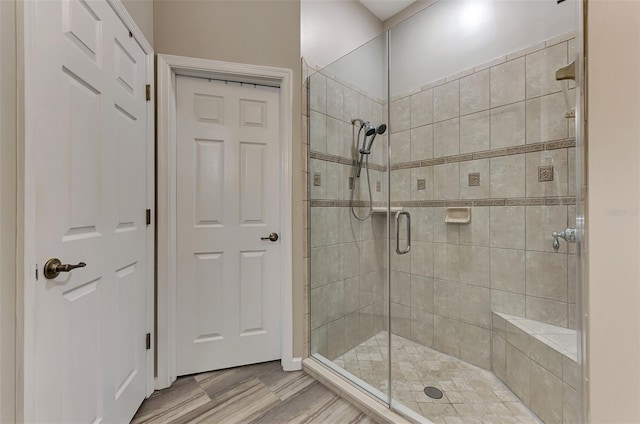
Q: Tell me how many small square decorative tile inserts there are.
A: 6